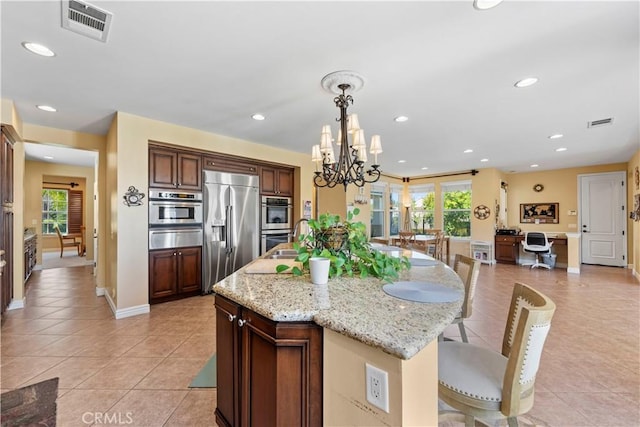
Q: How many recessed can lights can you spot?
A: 14